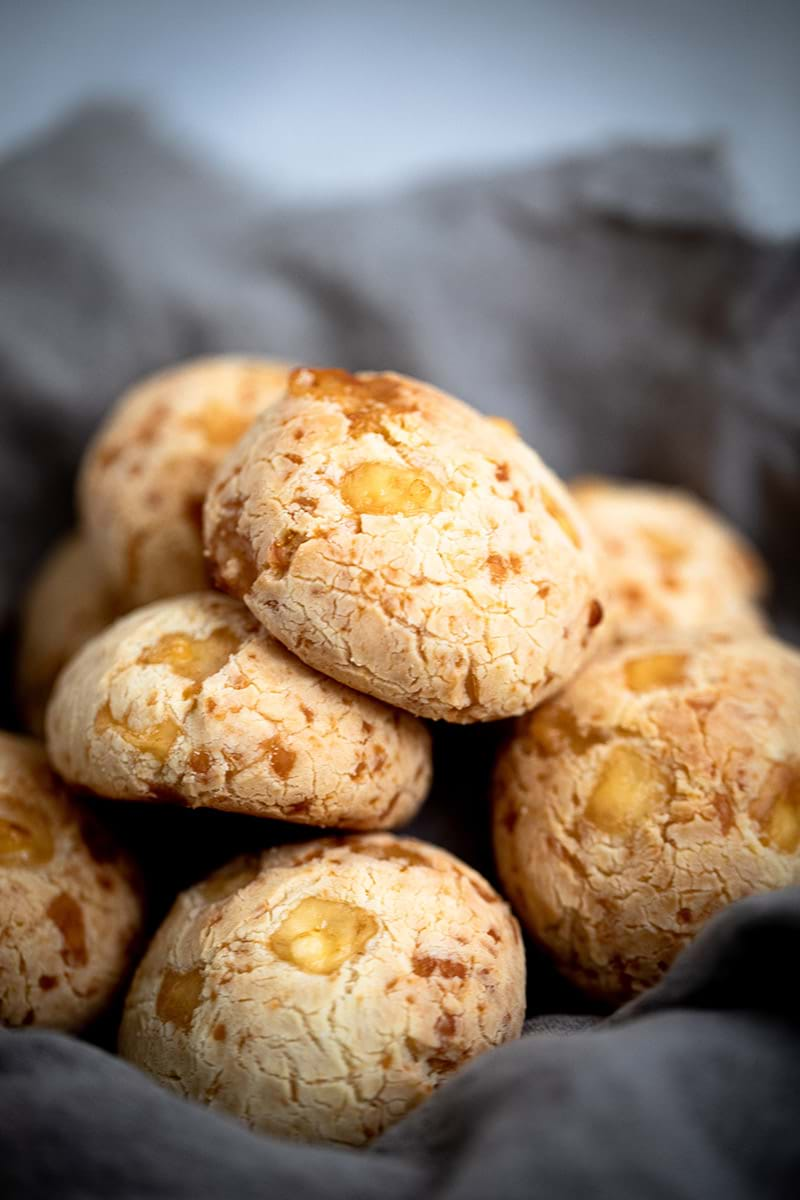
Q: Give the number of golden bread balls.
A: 8